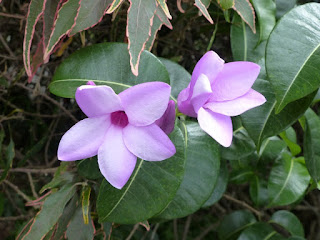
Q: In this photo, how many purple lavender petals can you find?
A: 10